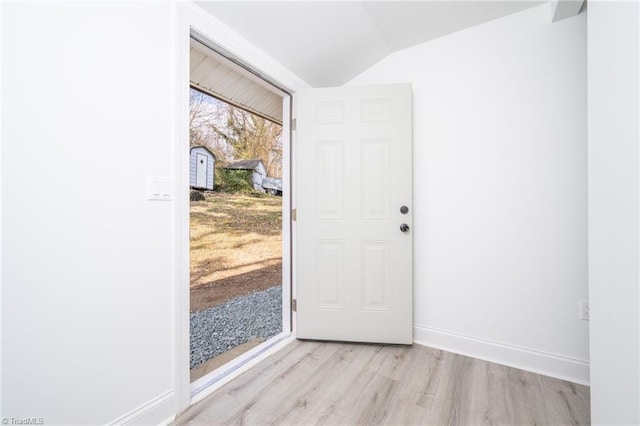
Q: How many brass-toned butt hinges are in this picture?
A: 3